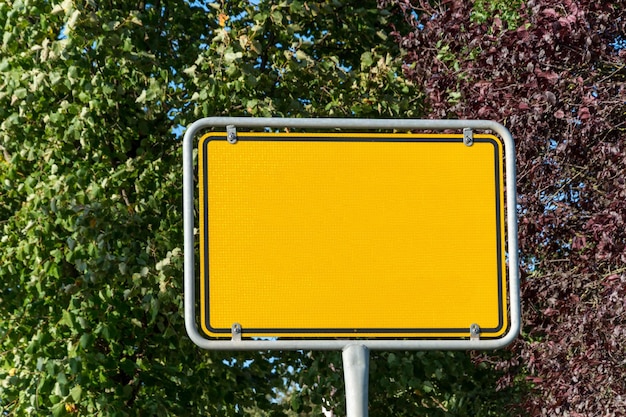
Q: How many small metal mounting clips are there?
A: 4